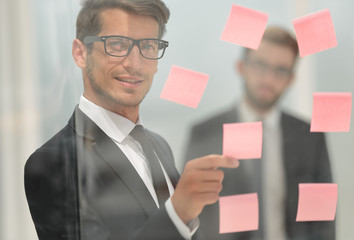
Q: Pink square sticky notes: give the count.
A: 7